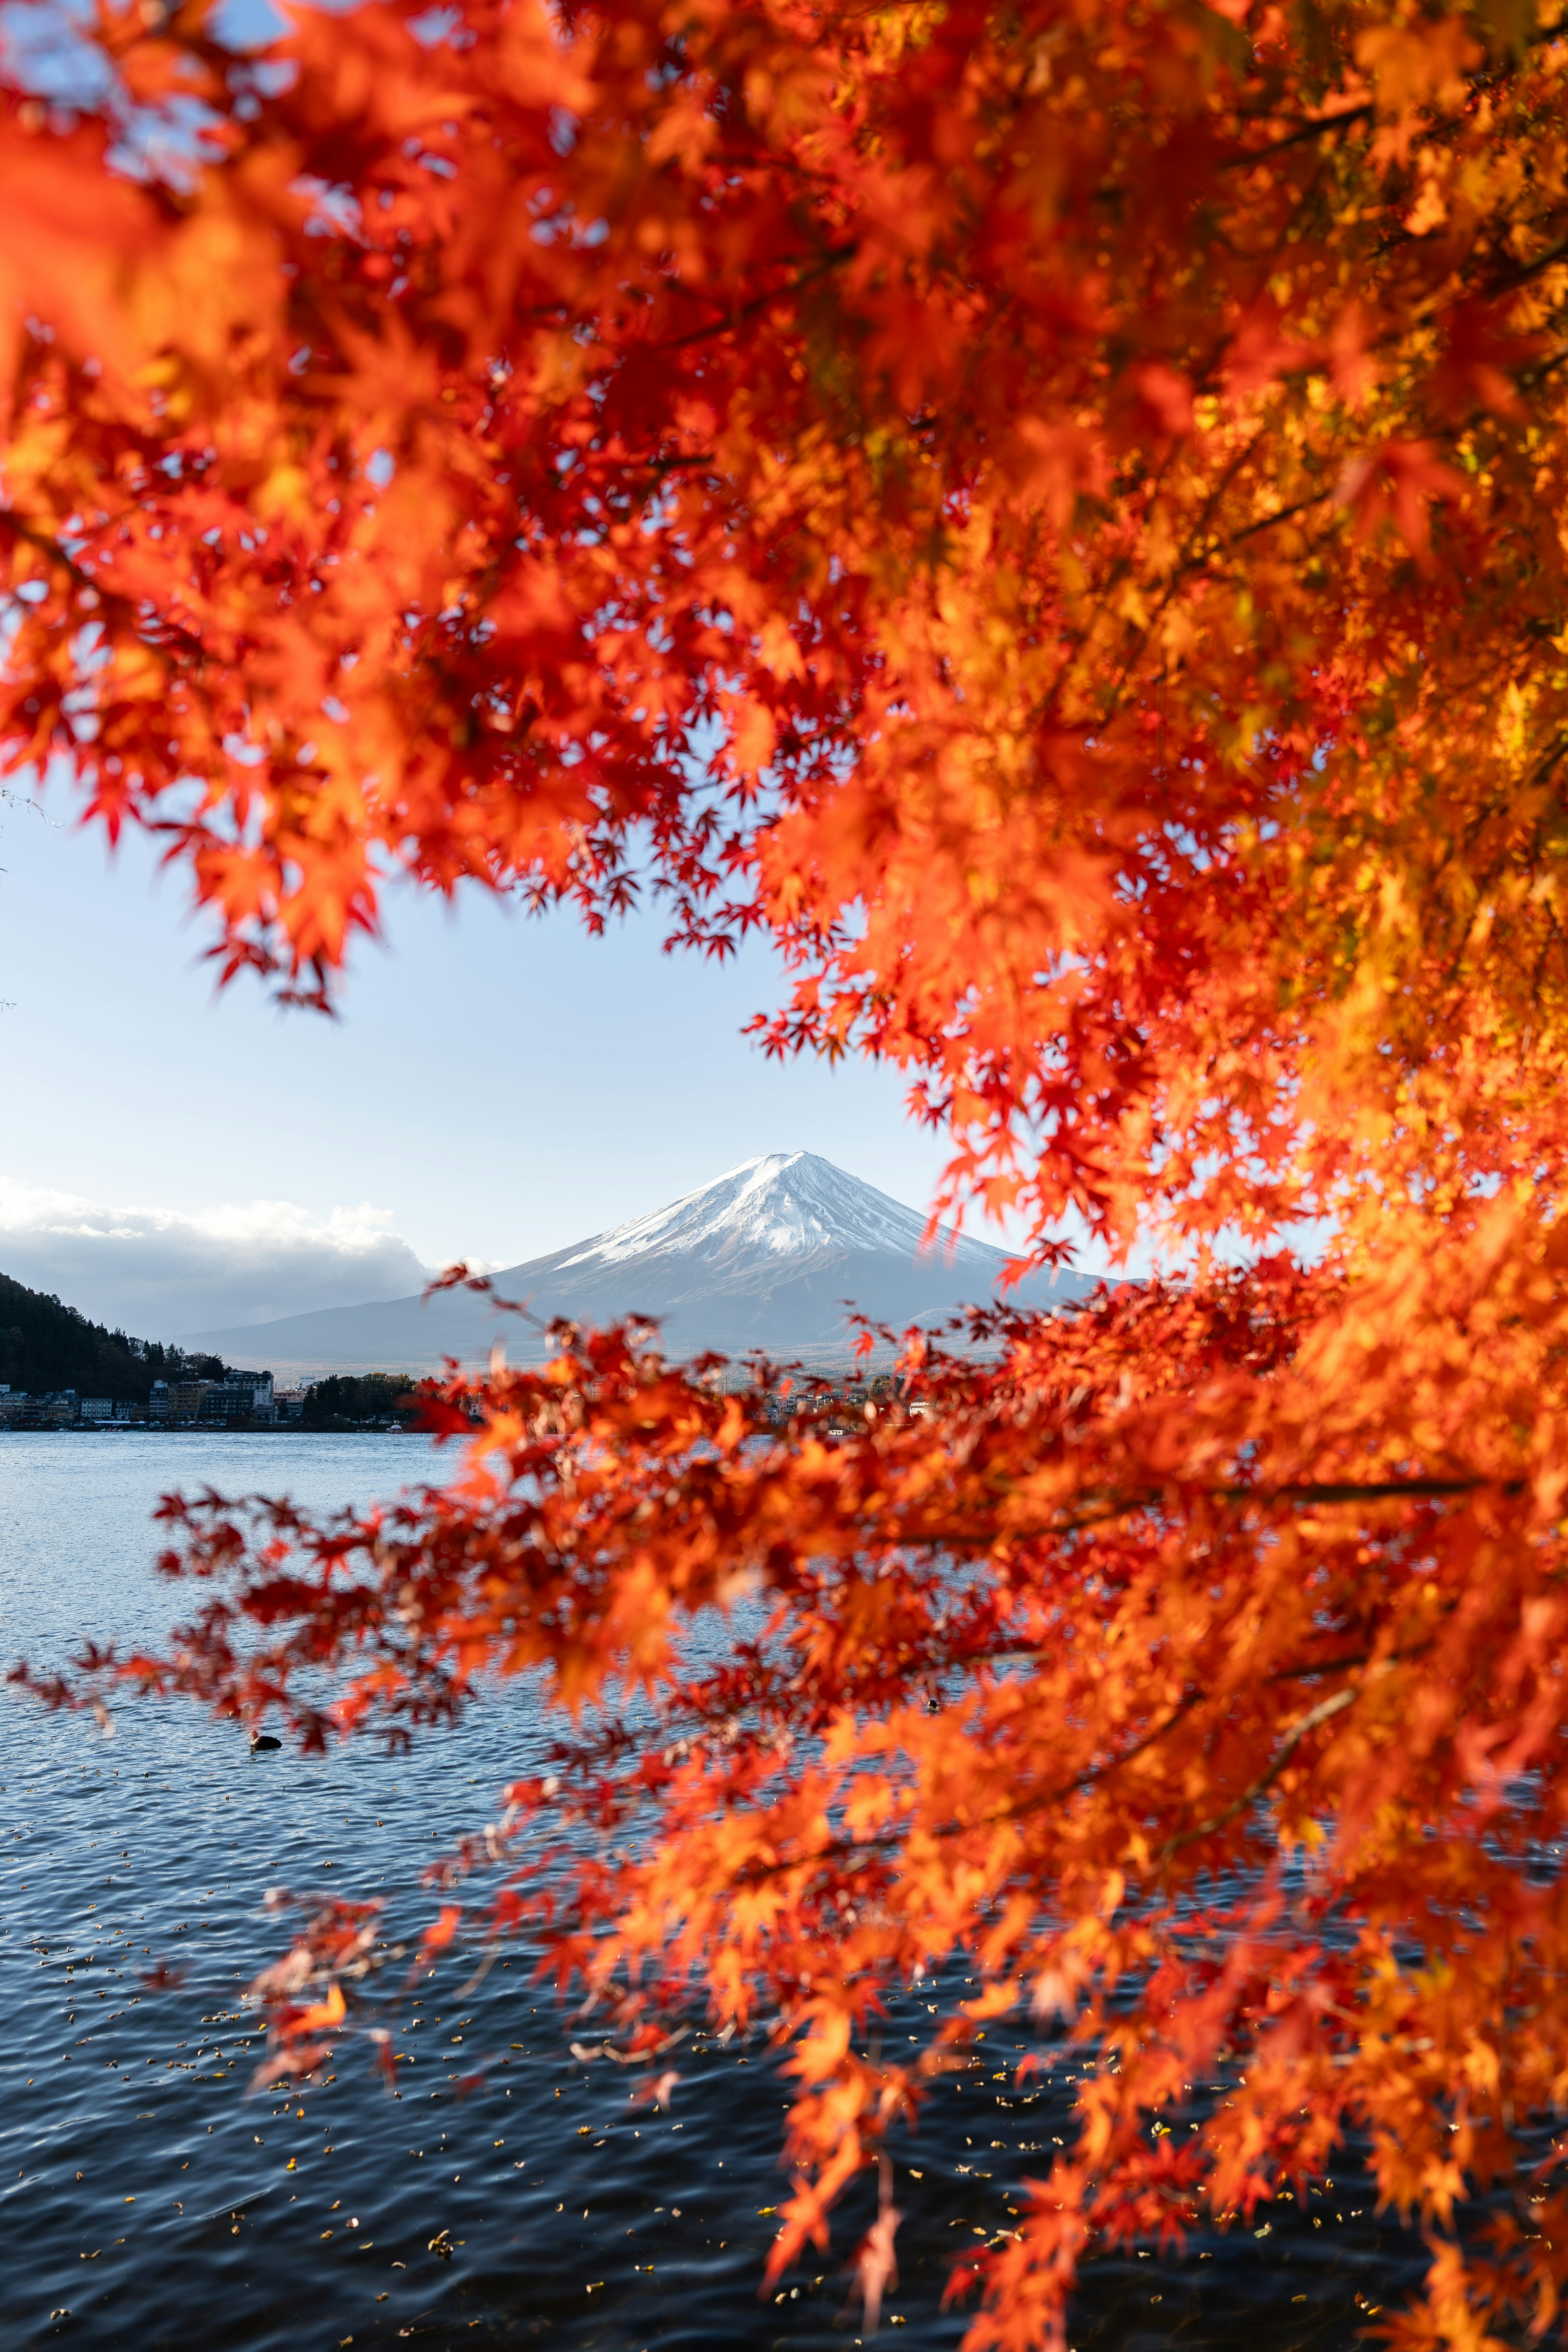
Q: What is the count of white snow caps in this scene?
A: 1